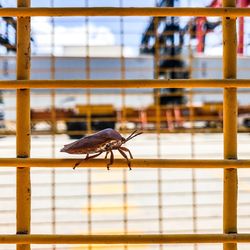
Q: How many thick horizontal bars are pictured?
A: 4